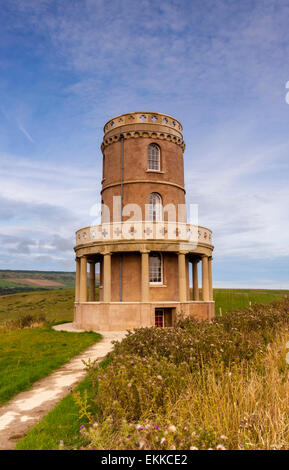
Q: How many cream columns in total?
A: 9